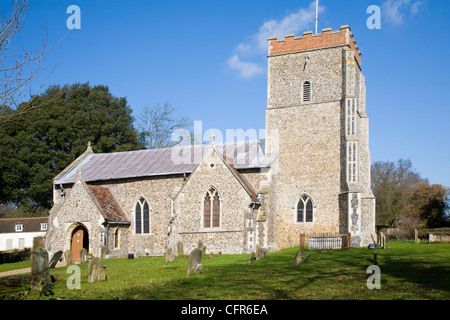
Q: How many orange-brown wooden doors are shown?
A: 1